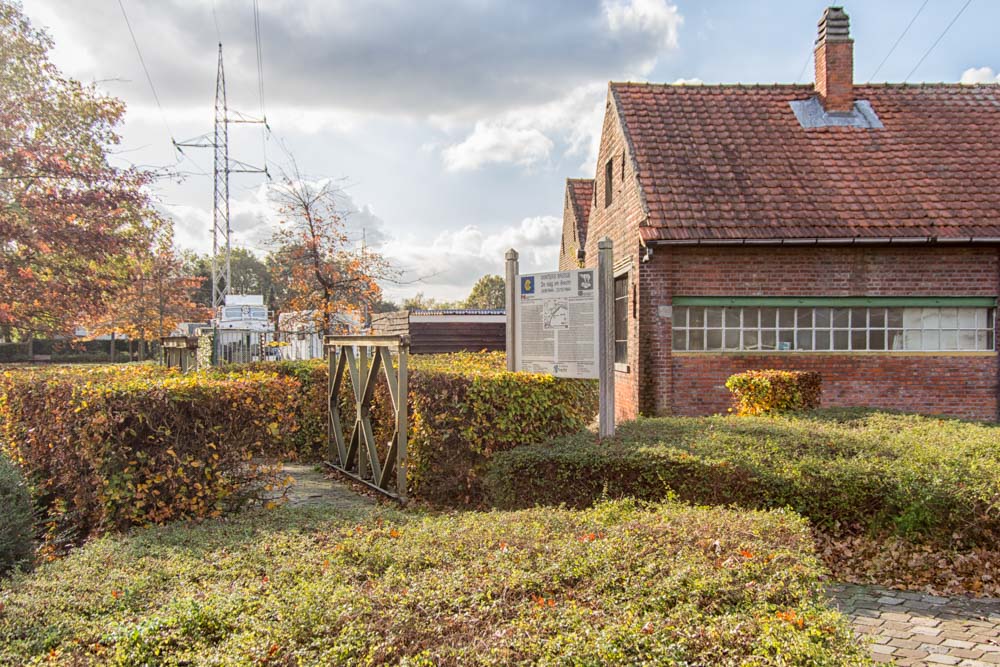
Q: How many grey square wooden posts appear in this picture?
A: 2